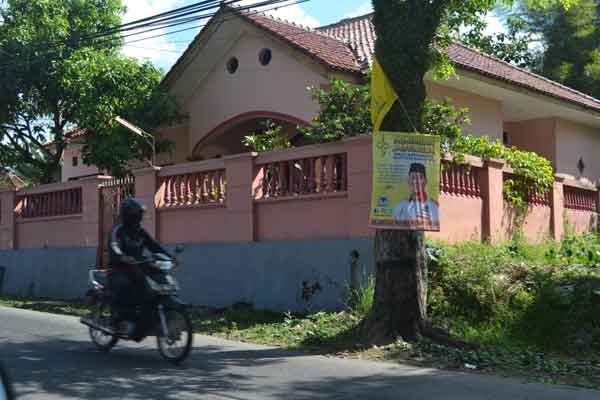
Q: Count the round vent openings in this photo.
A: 2